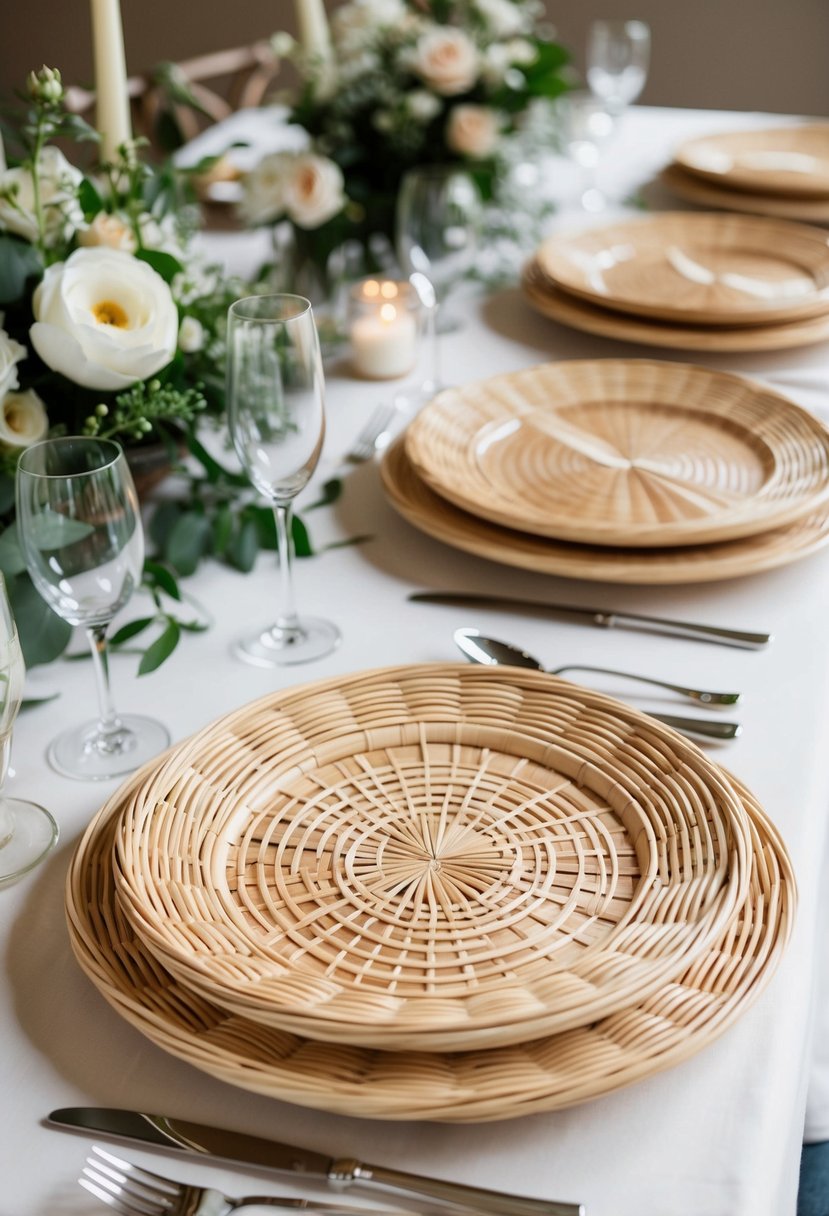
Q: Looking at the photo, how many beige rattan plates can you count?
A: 8